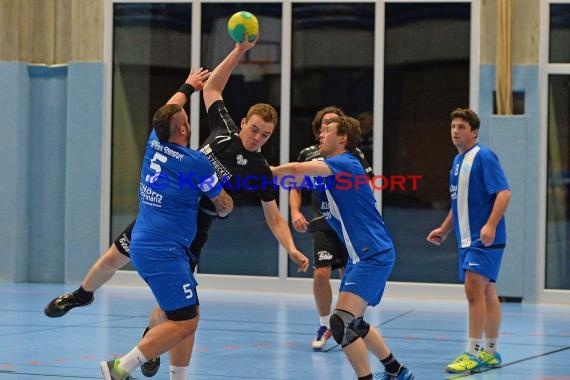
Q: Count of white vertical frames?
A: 6